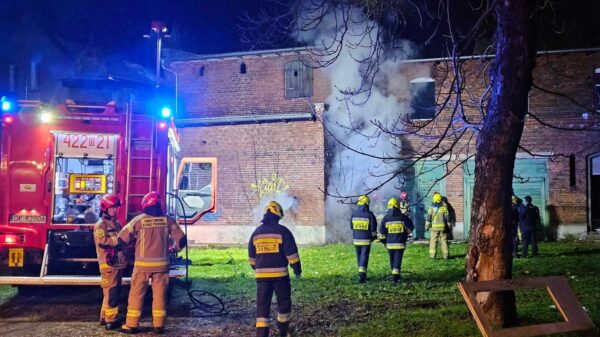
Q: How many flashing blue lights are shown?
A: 2